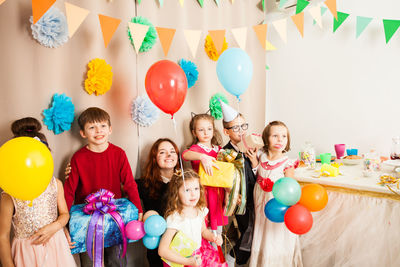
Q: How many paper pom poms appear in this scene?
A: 8